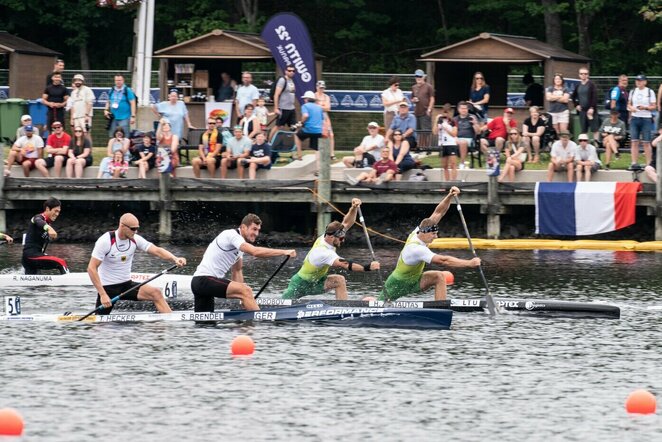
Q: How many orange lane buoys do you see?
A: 4